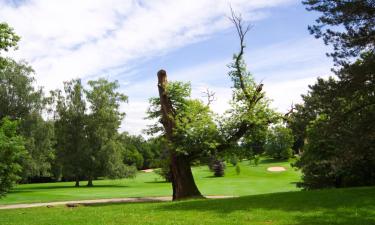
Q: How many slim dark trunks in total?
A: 2